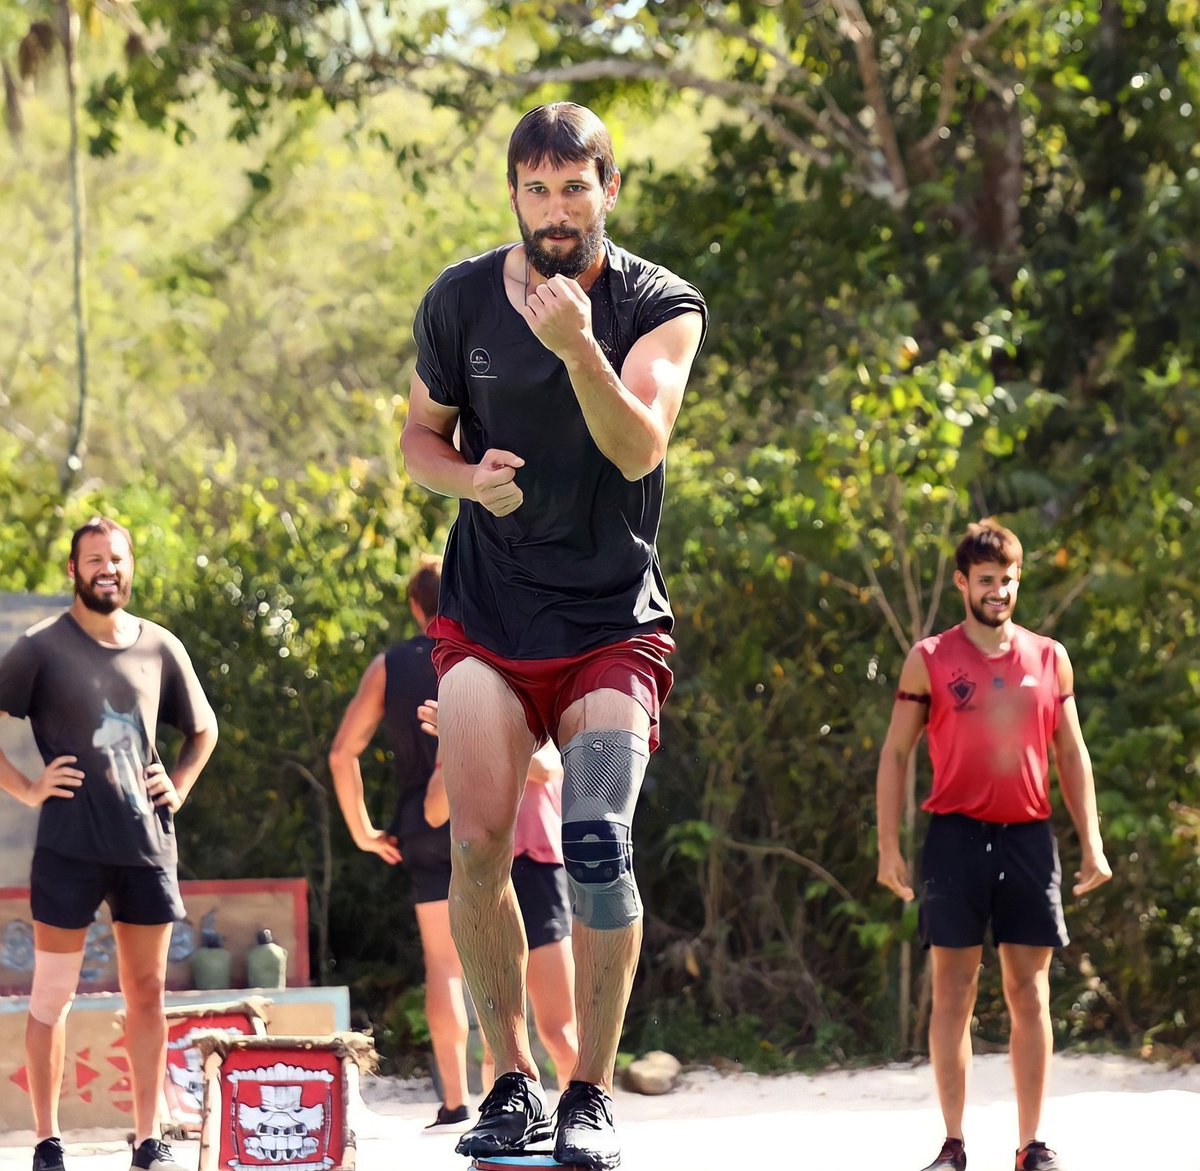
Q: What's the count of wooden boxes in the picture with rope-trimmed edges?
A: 2